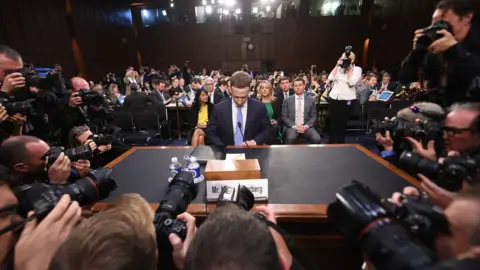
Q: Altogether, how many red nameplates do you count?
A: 0